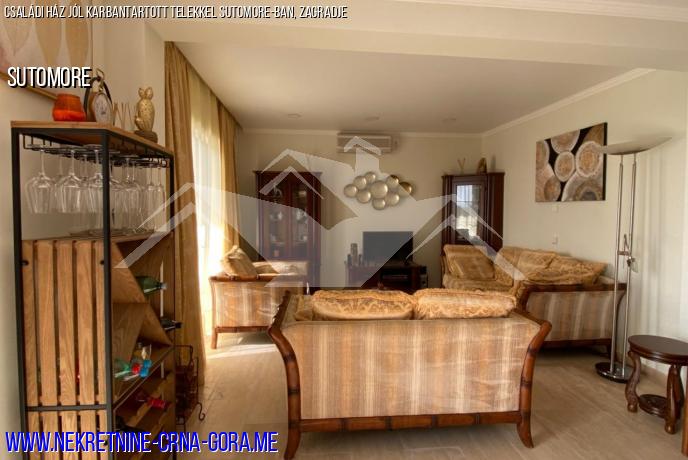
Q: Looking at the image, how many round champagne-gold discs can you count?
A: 9